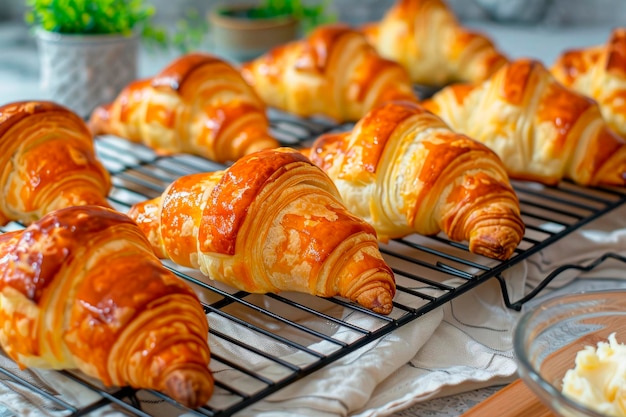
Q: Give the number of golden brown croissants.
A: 9